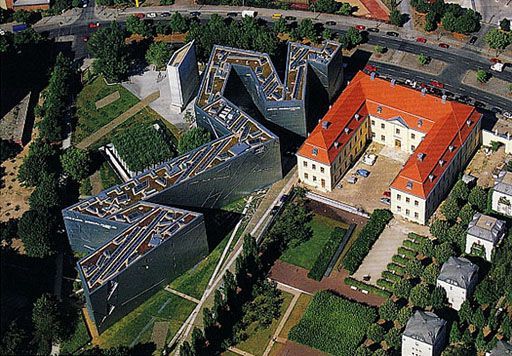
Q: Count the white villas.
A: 4